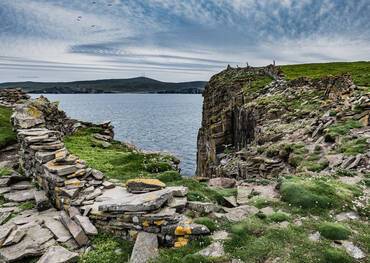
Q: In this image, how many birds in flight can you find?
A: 5